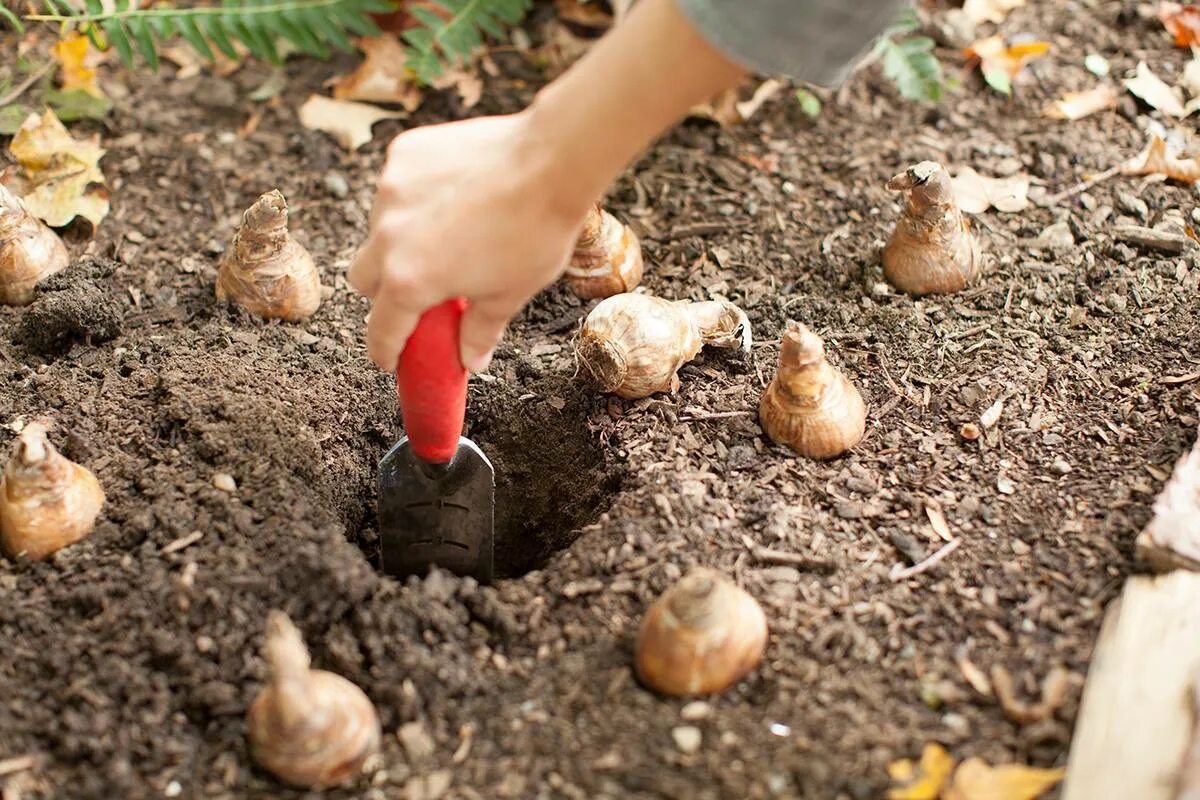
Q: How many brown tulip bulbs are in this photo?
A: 9